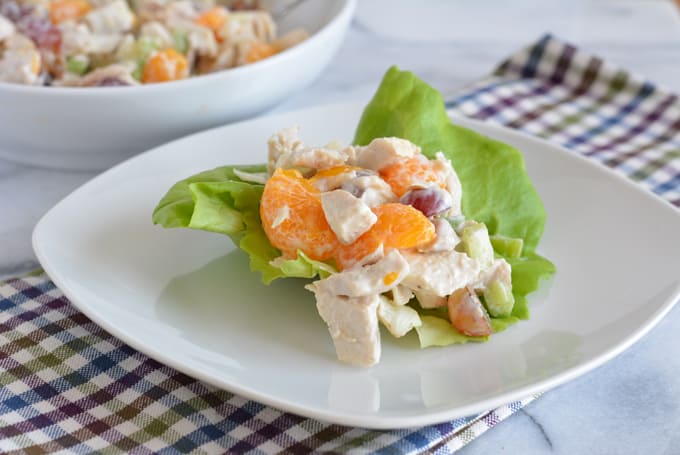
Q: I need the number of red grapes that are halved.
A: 2